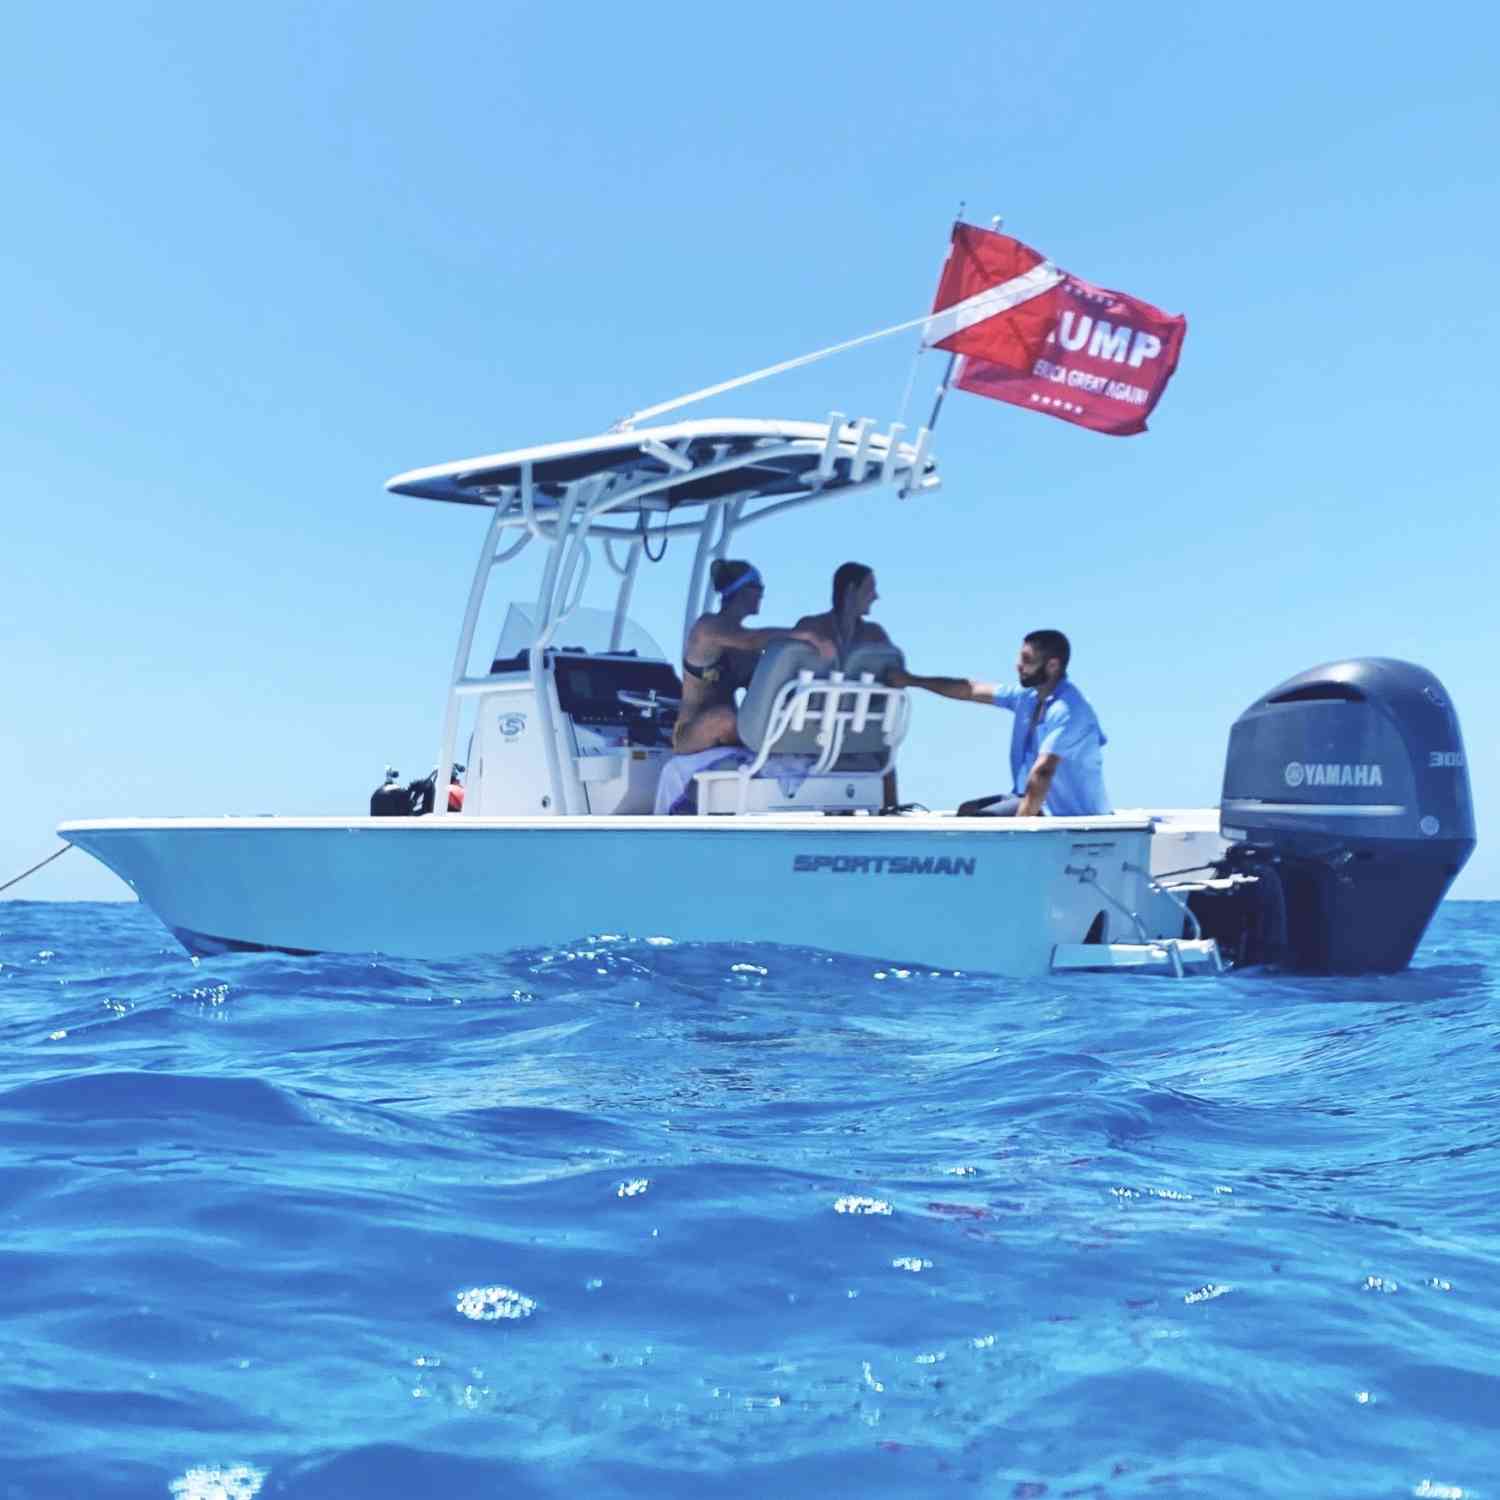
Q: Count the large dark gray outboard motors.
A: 1